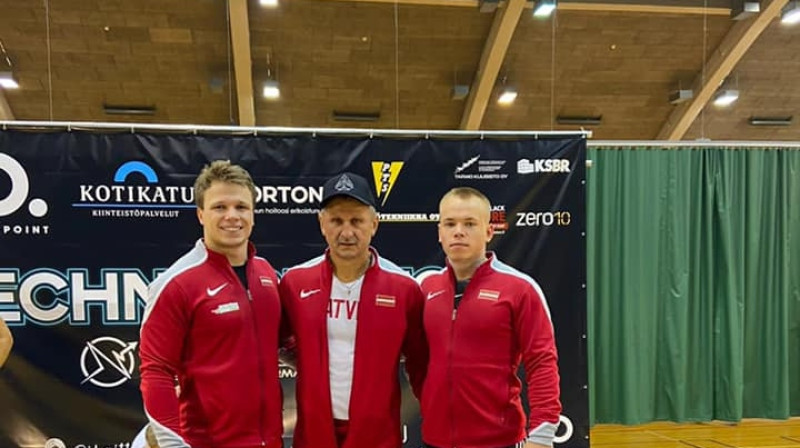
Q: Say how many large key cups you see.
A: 0